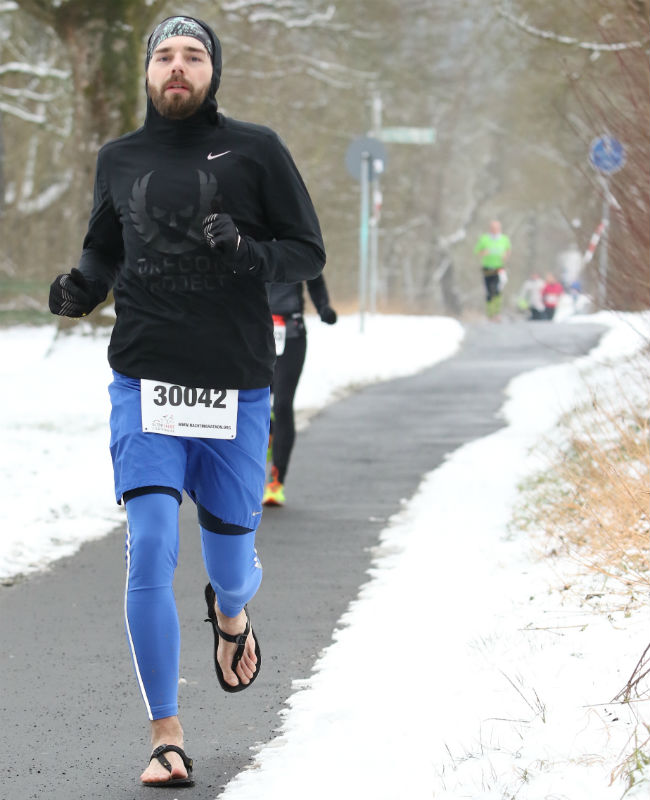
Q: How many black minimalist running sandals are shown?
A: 2